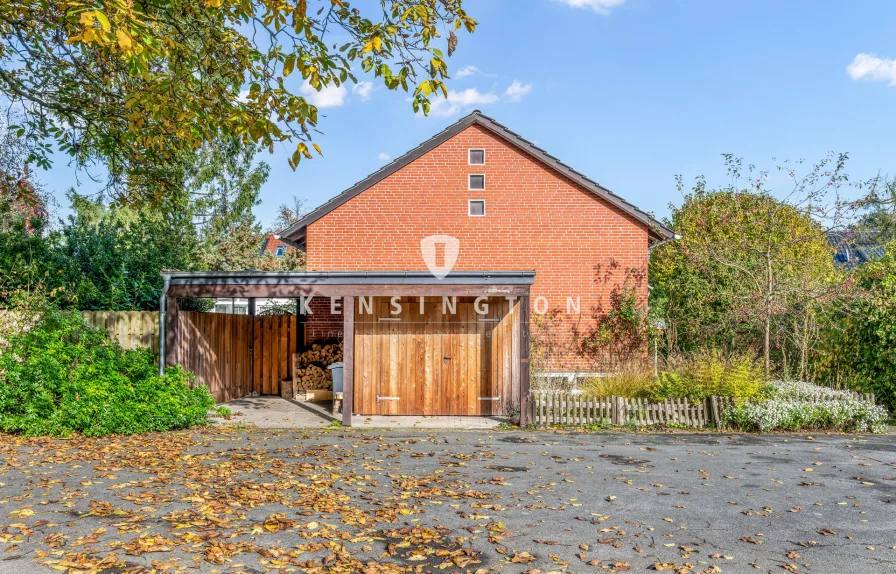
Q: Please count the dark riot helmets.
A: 0